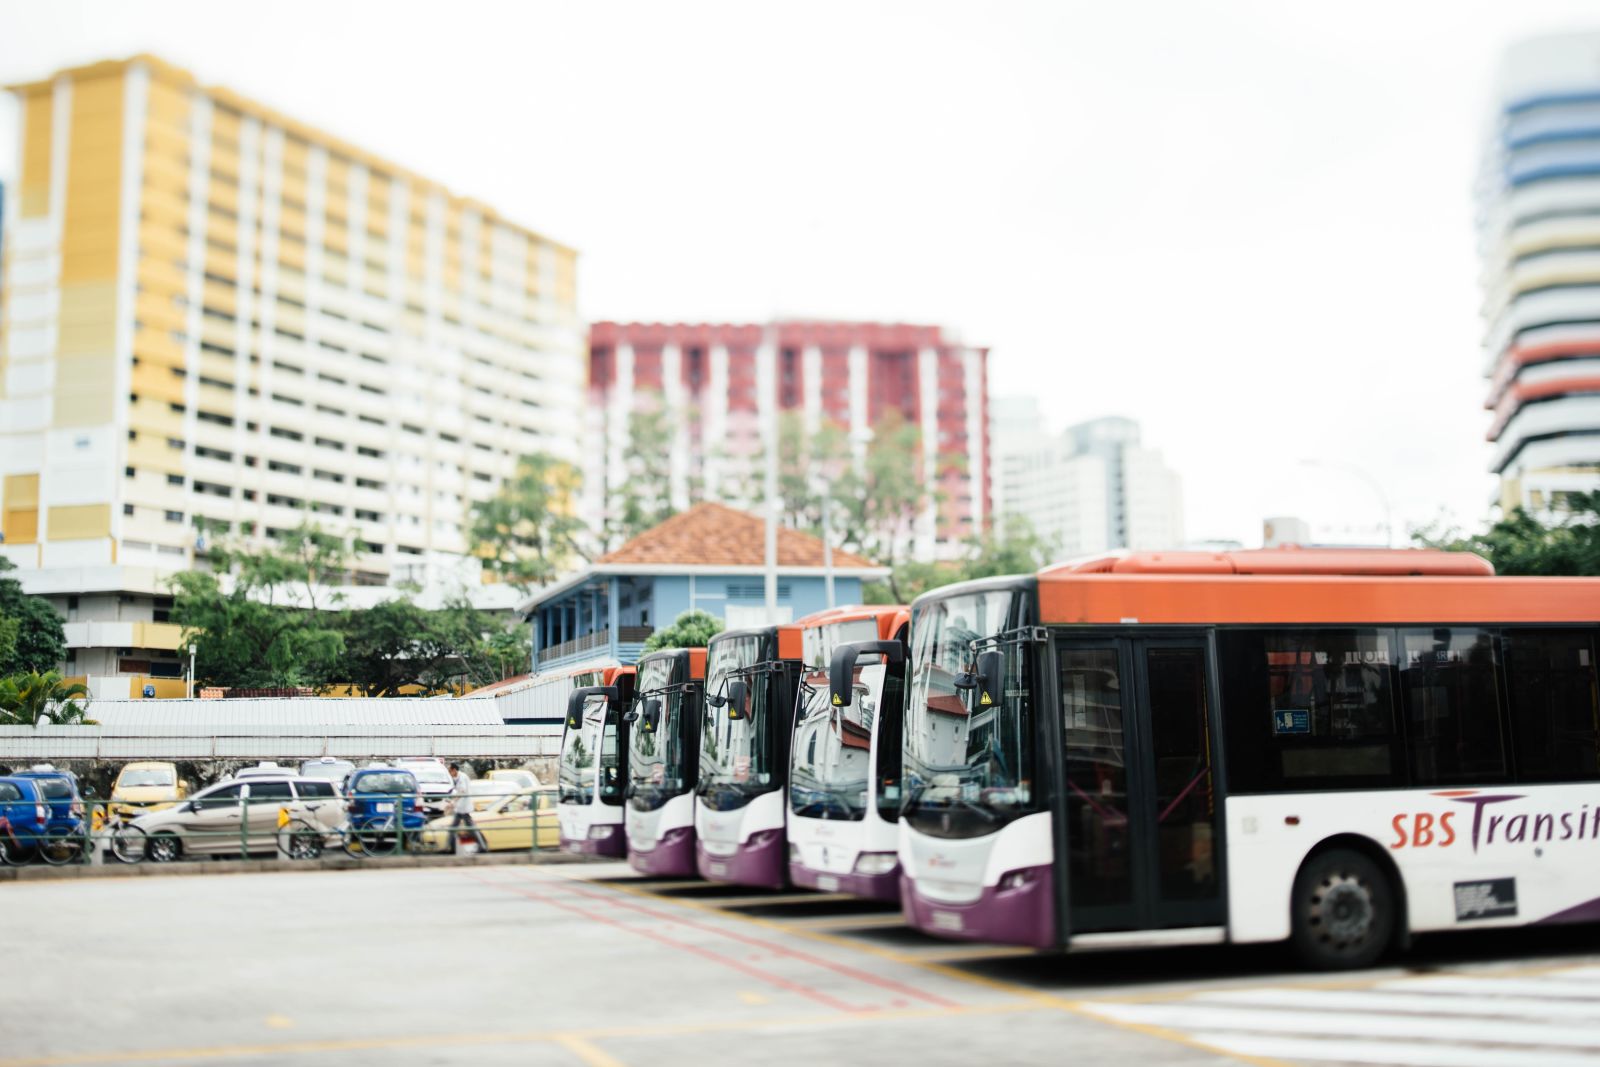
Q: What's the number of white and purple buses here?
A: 5